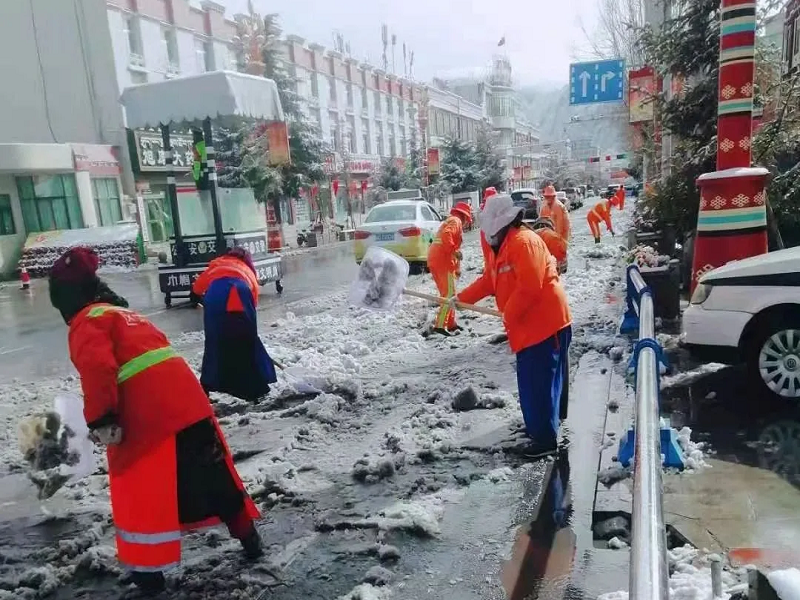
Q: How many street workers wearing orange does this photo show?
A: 9